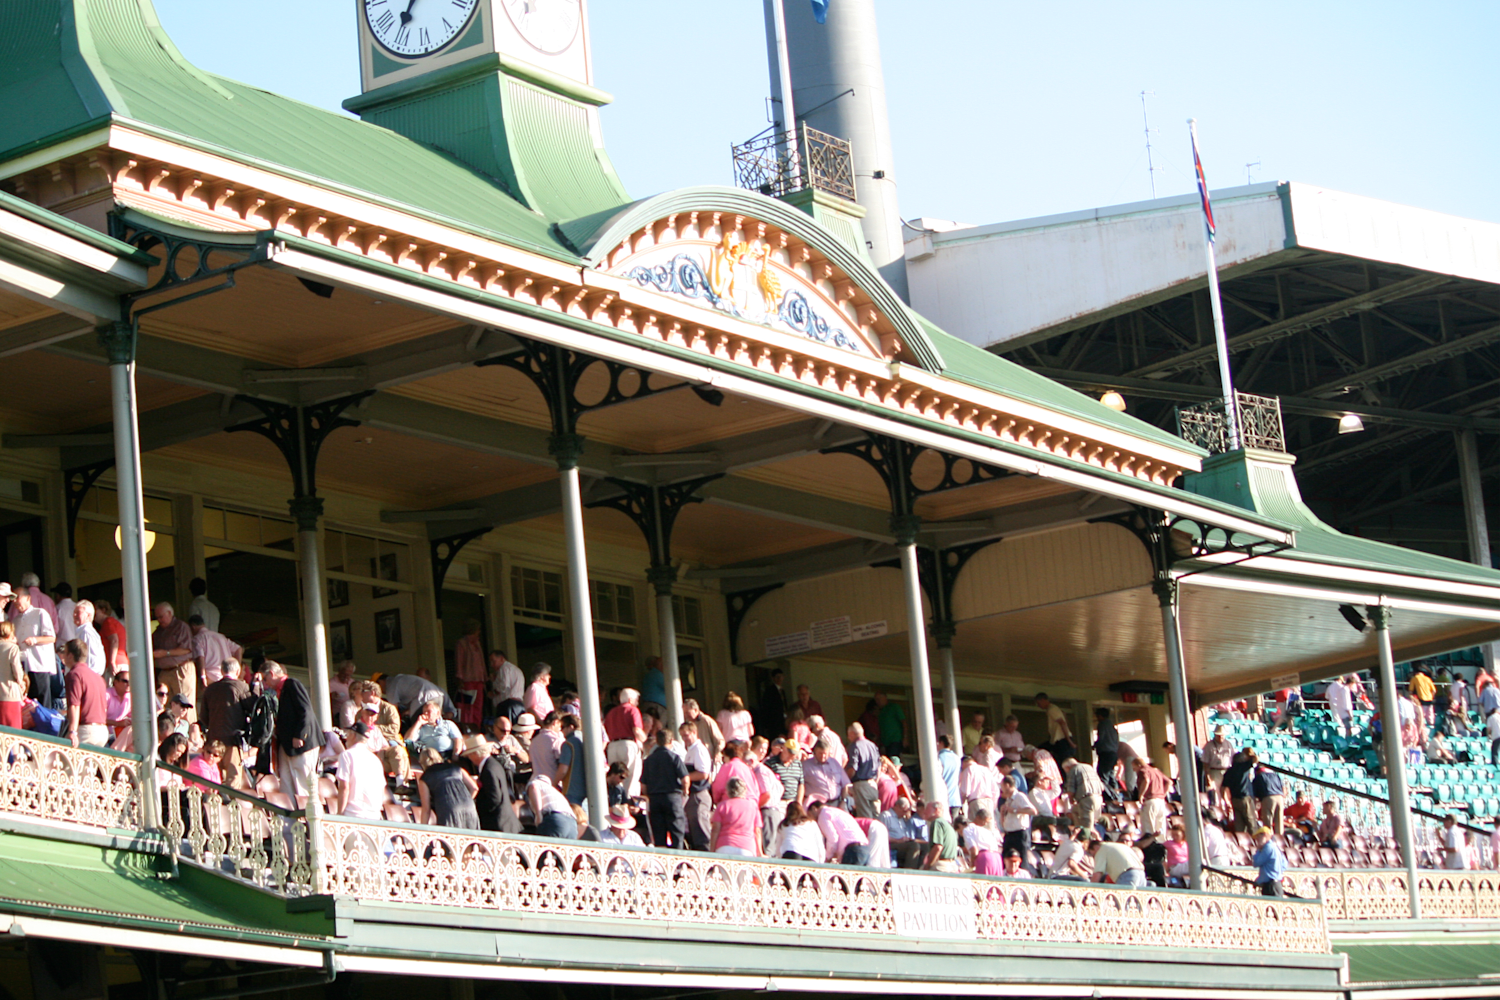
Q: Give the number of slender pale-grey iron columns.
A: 8